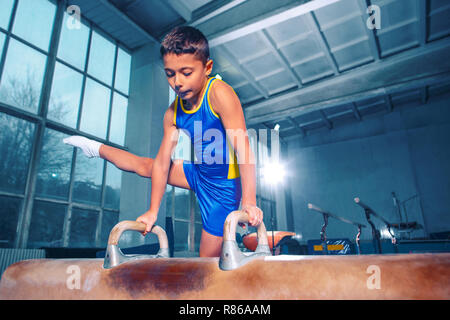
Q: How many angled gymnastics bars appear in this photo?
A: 2